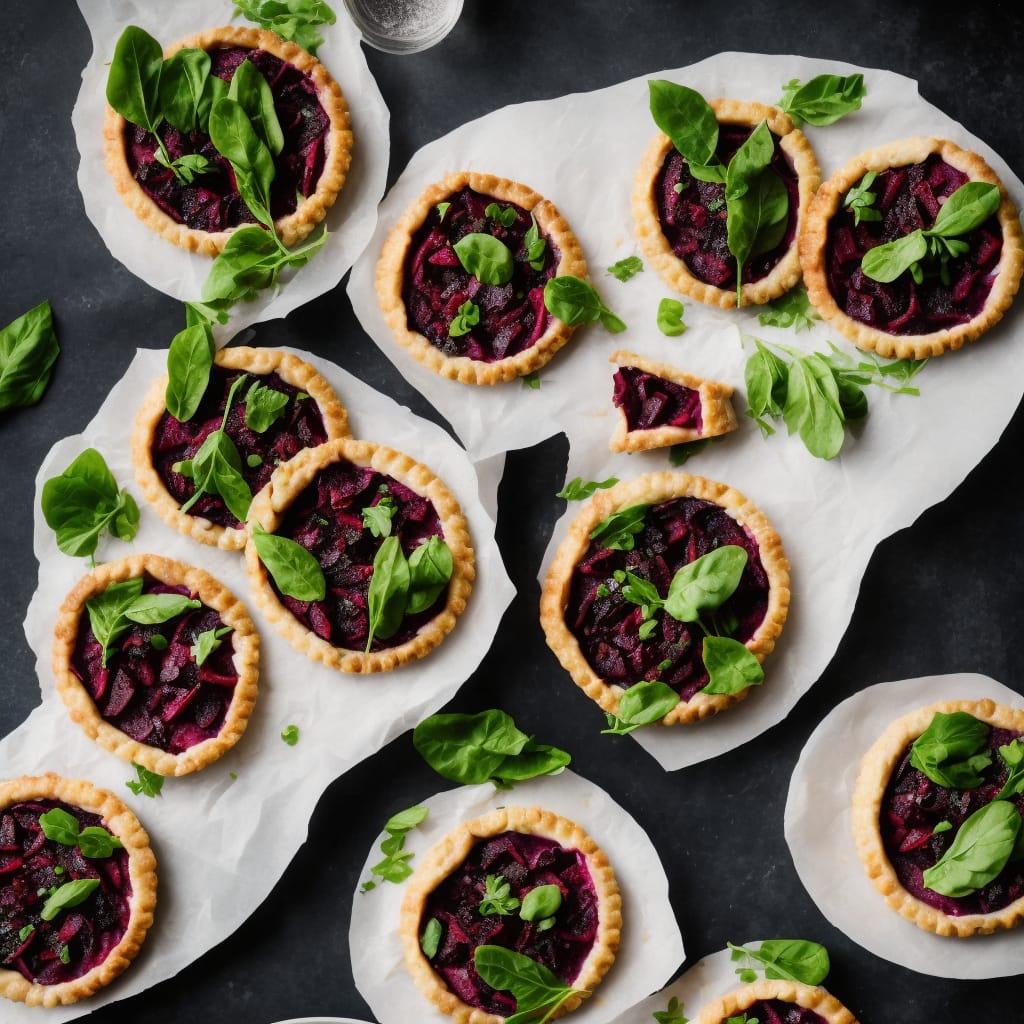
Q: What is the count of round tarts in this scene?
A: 12